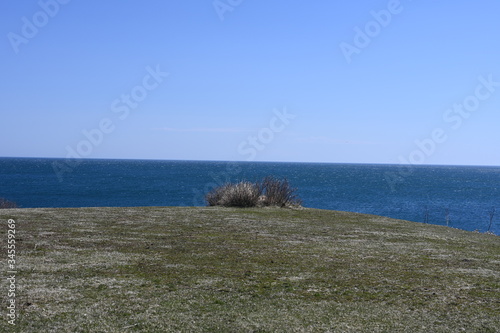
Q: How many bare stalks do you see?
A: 3